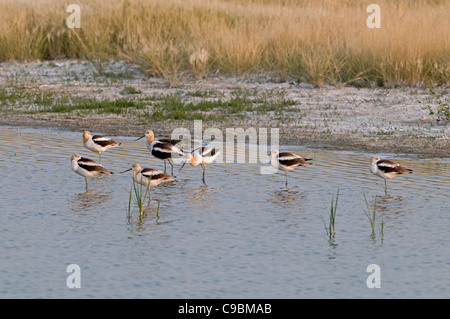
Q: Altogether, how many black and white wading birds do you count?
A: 7